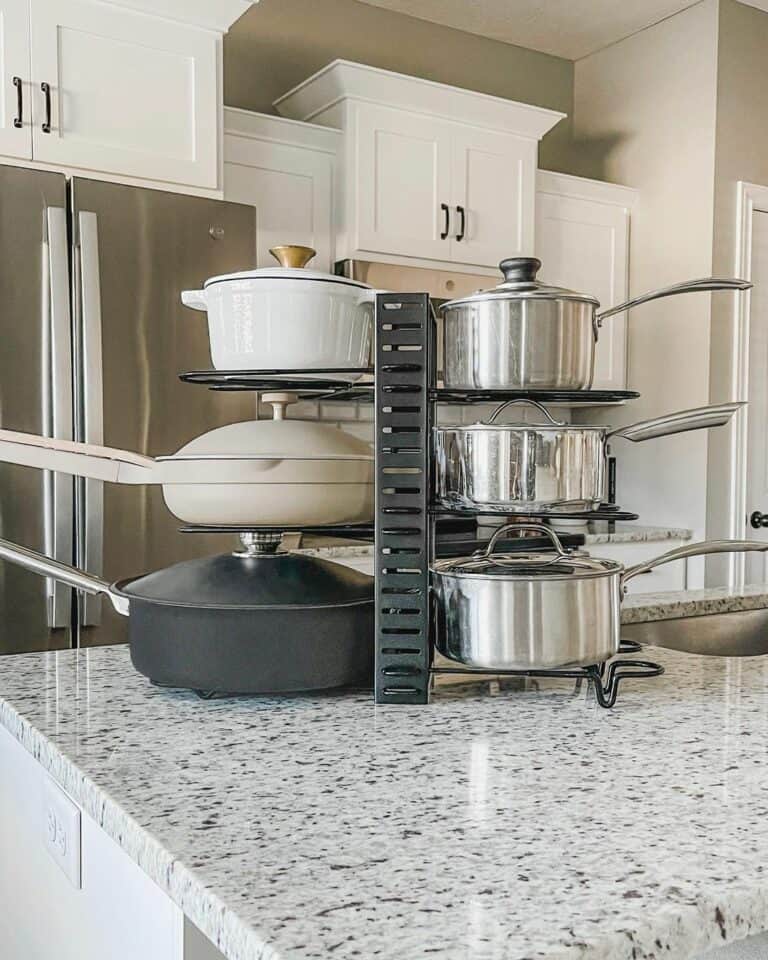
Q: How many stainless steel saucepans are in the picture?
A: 3